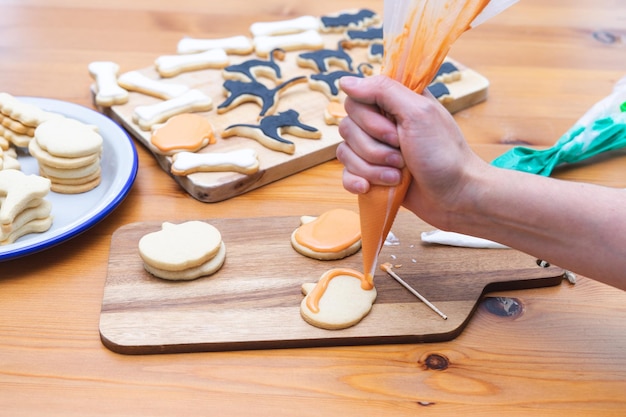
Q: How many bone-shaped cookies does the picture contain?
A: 8